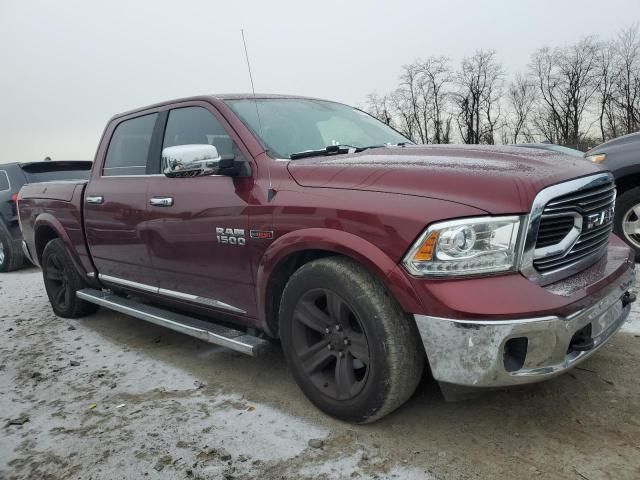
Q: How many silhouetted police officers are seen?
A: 0